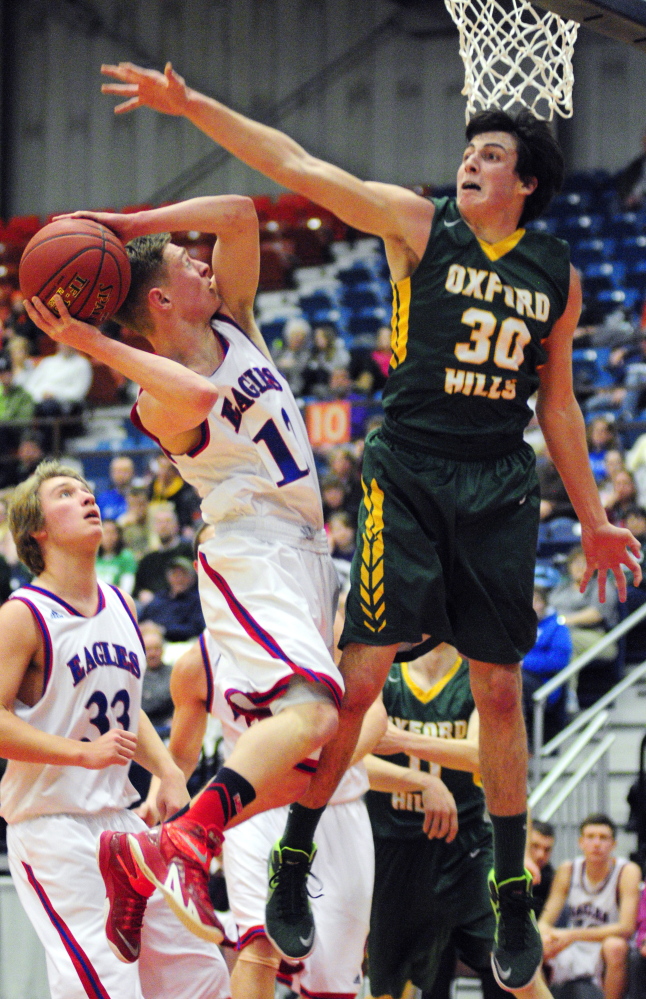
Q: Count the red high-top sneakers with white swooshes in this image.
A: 2